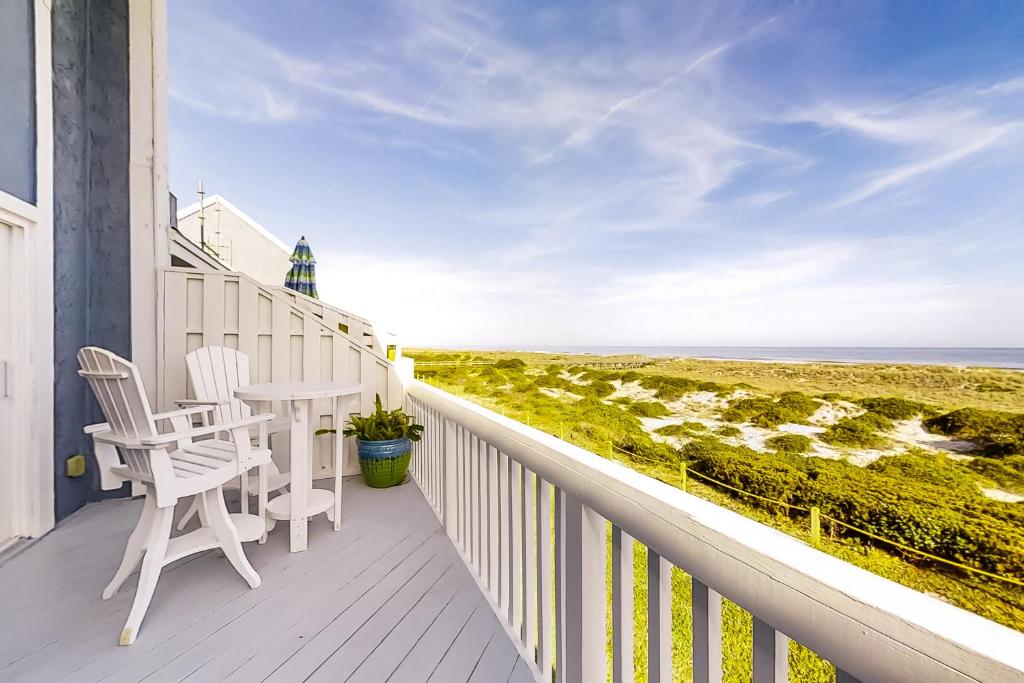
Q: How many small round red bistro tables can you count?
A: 0